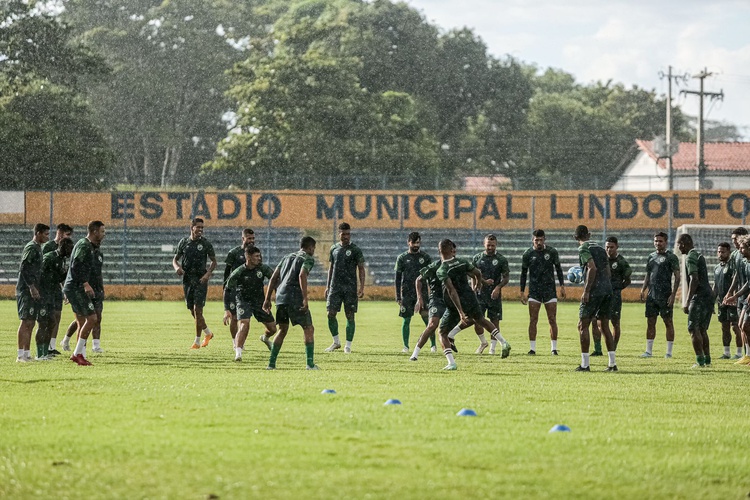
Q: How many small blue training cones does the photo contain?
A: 4